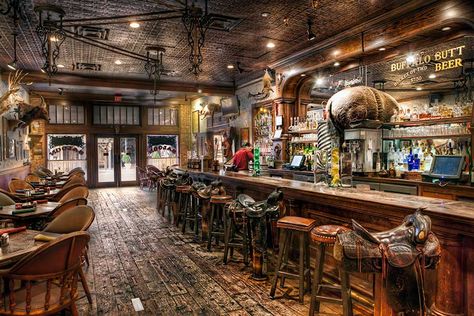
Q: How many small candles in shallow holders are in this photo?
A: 0